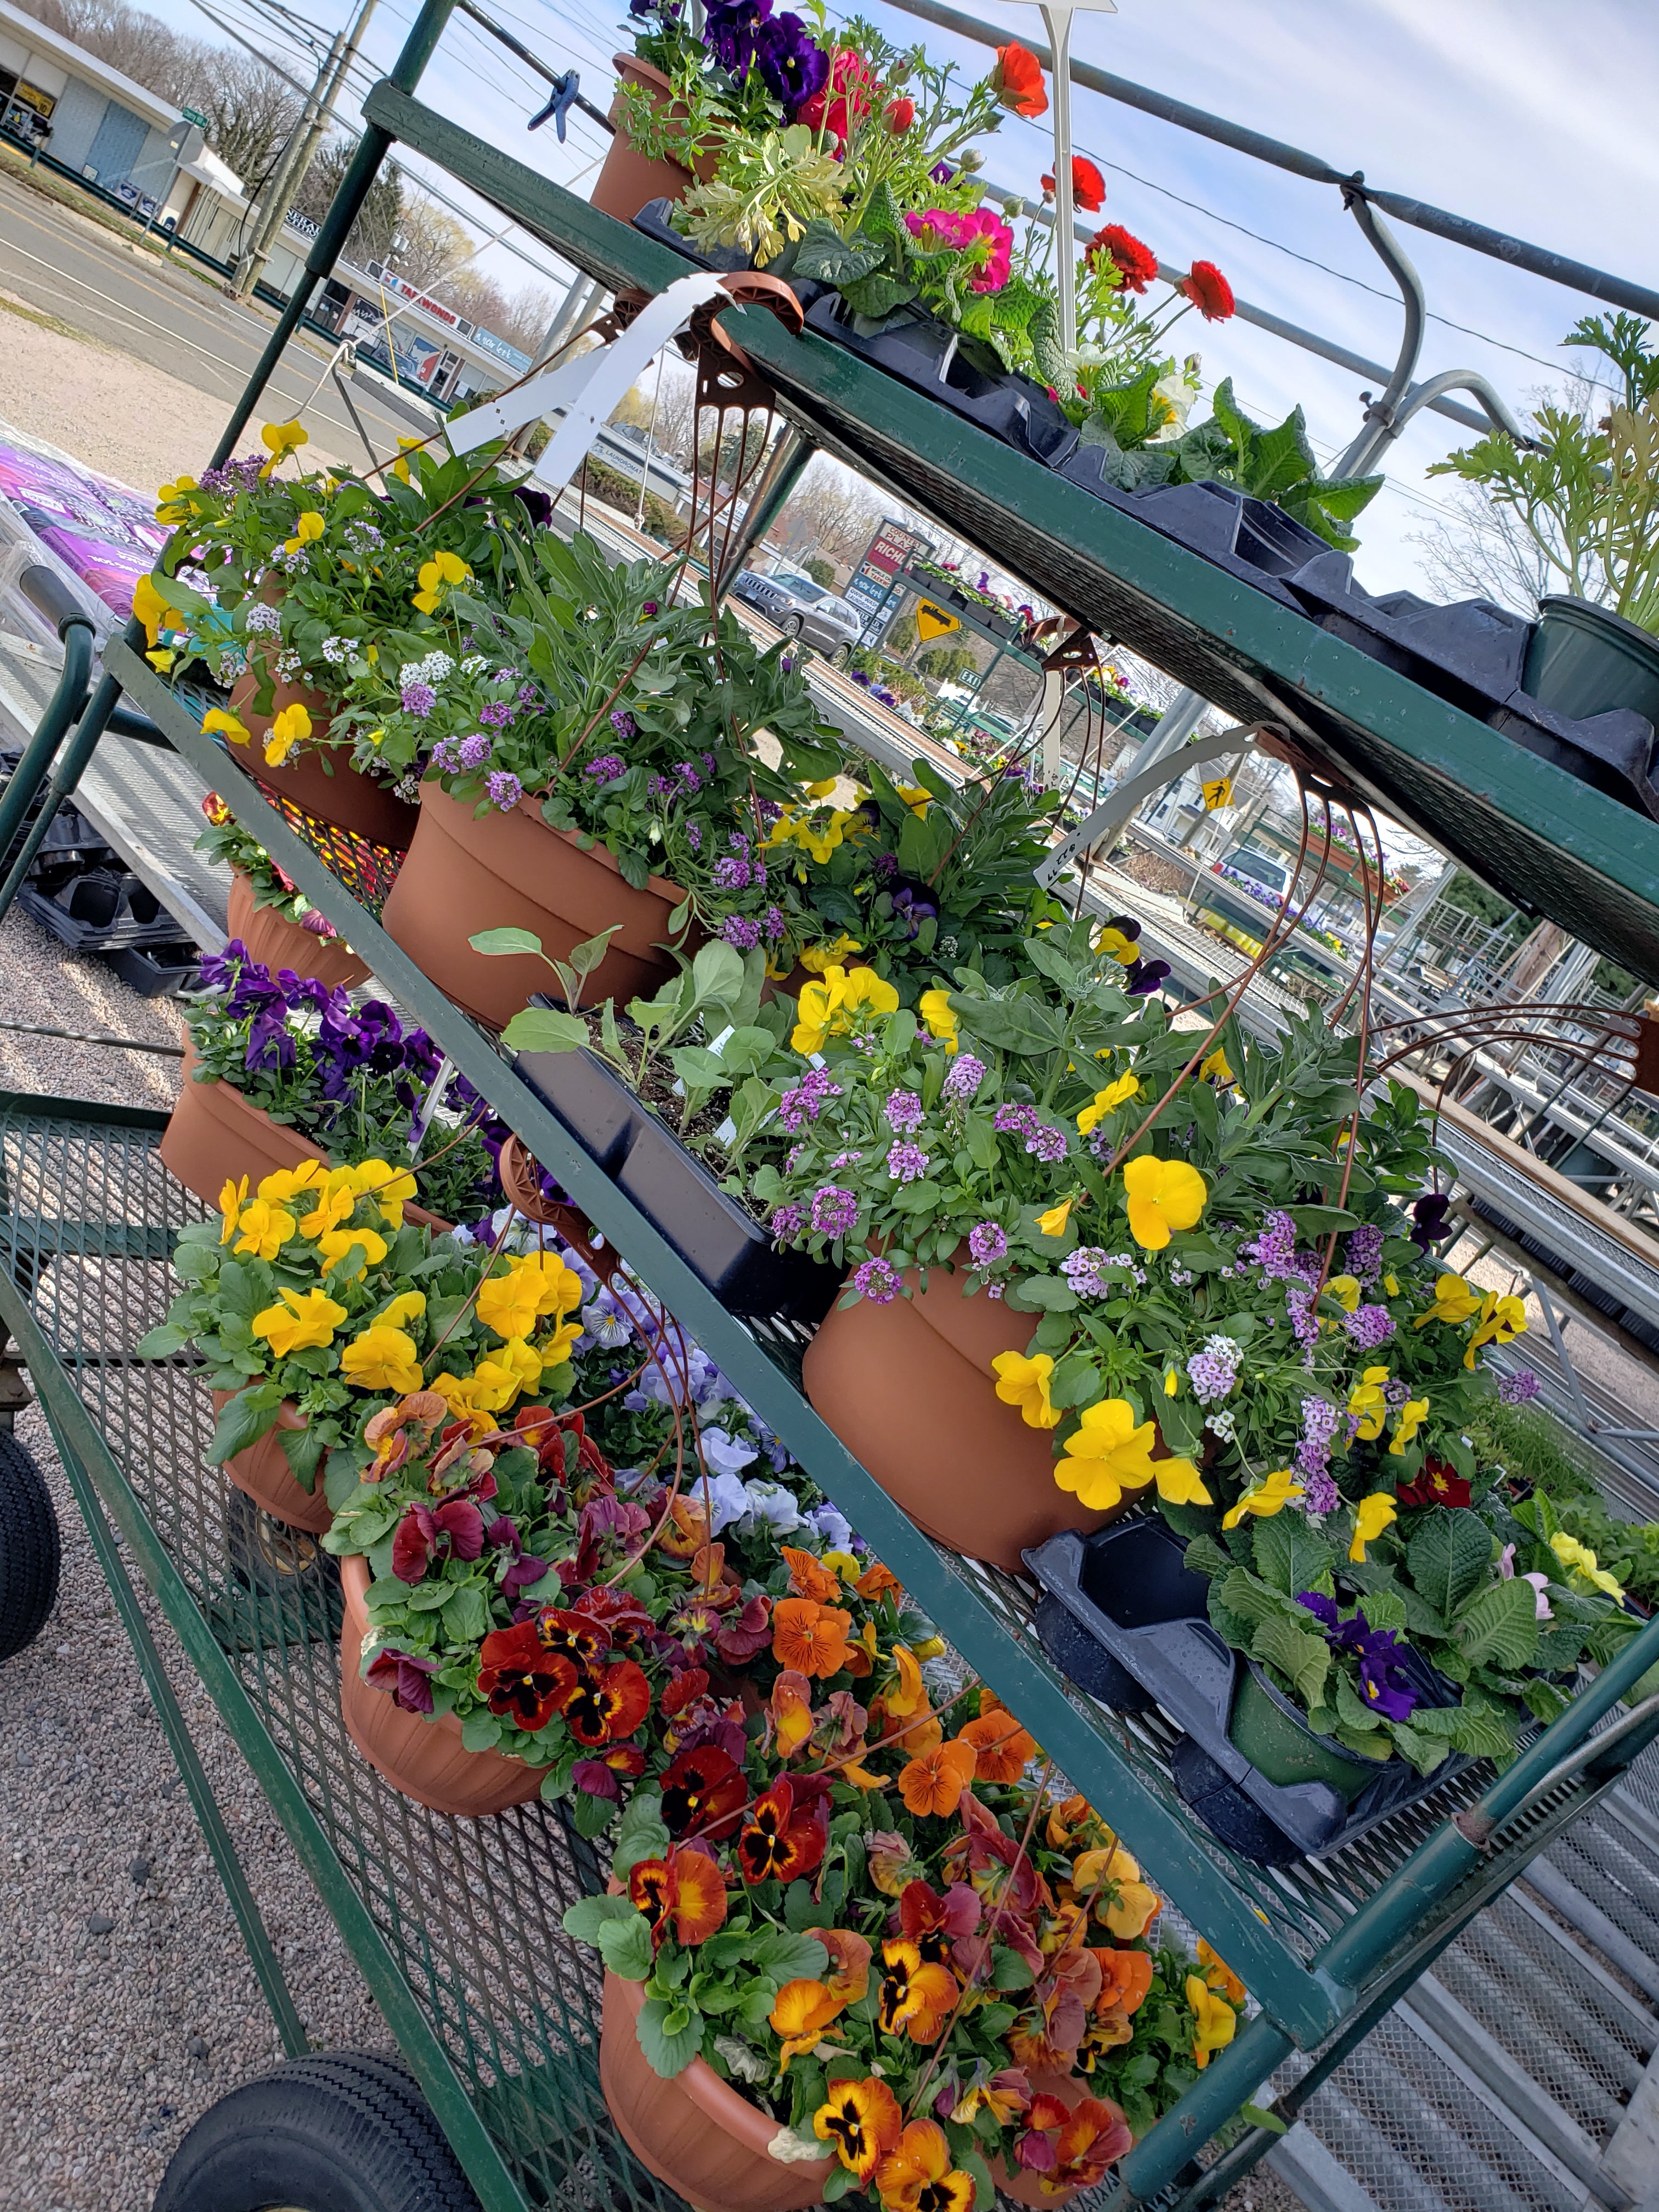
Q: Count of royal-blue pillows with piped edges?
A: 0